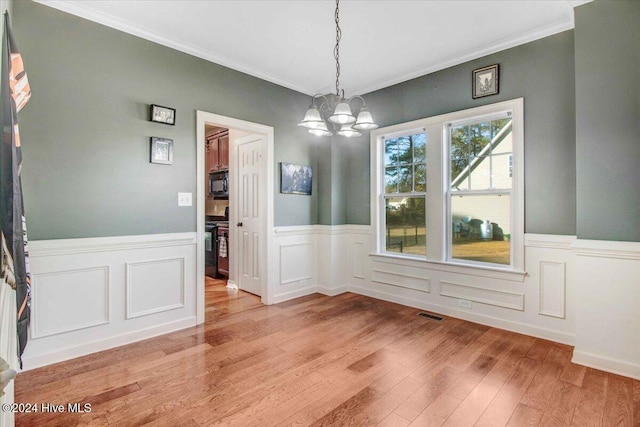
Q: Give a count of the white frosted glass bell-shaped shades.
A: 5